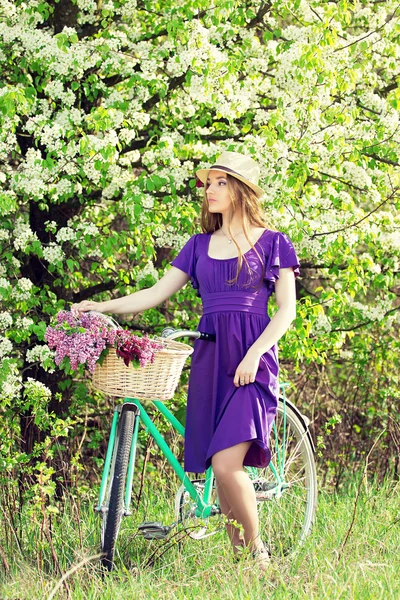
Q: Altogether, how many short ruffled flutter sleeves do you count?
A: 2